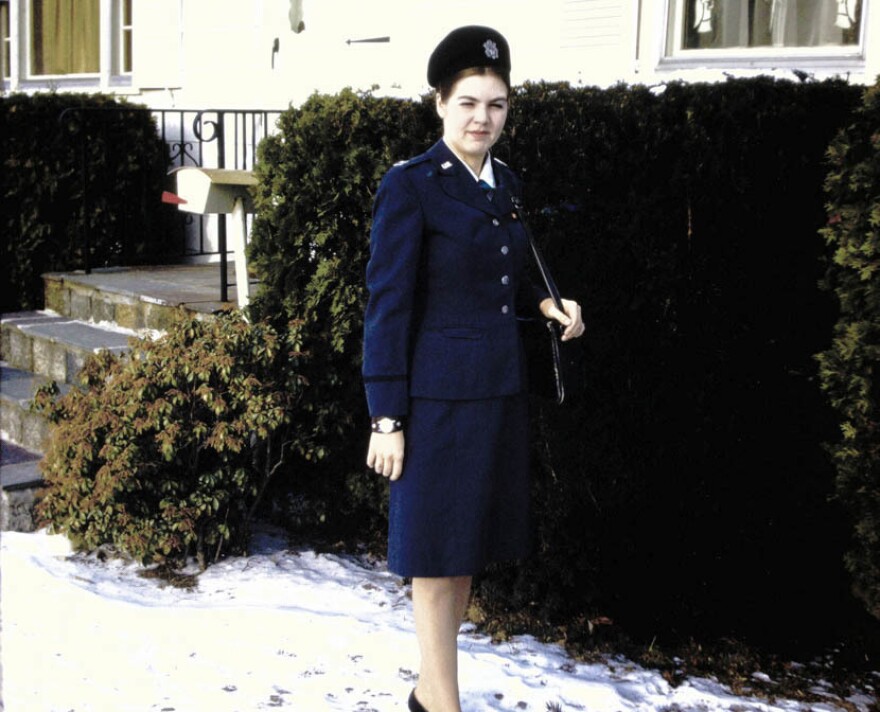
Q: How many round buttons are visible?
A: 4